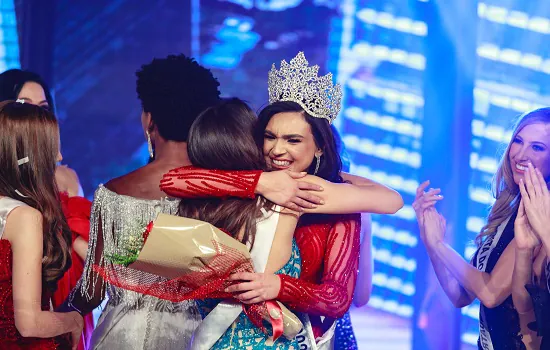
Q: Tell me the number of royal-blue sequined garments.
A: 1